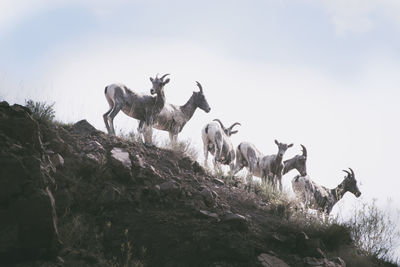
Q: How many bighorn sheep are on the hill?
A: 6